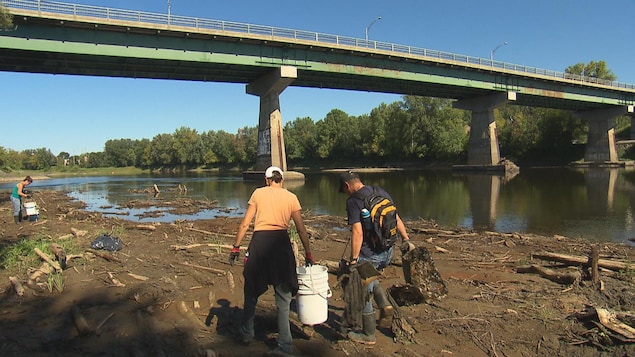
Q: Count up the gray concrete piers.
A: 3